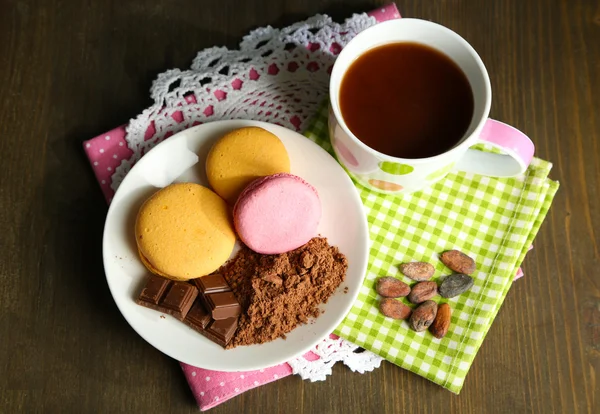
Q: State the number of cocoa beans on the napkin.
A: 8